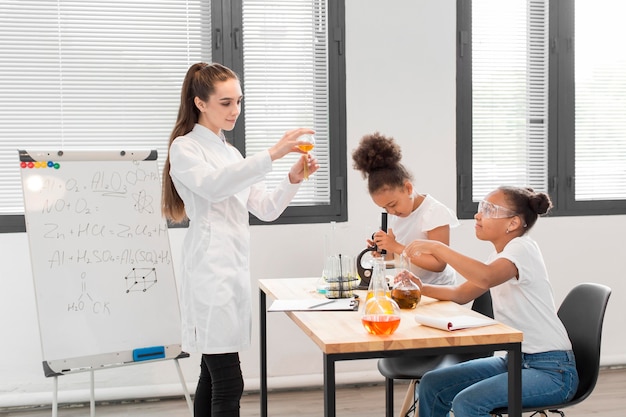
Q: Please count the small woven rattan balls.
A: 0